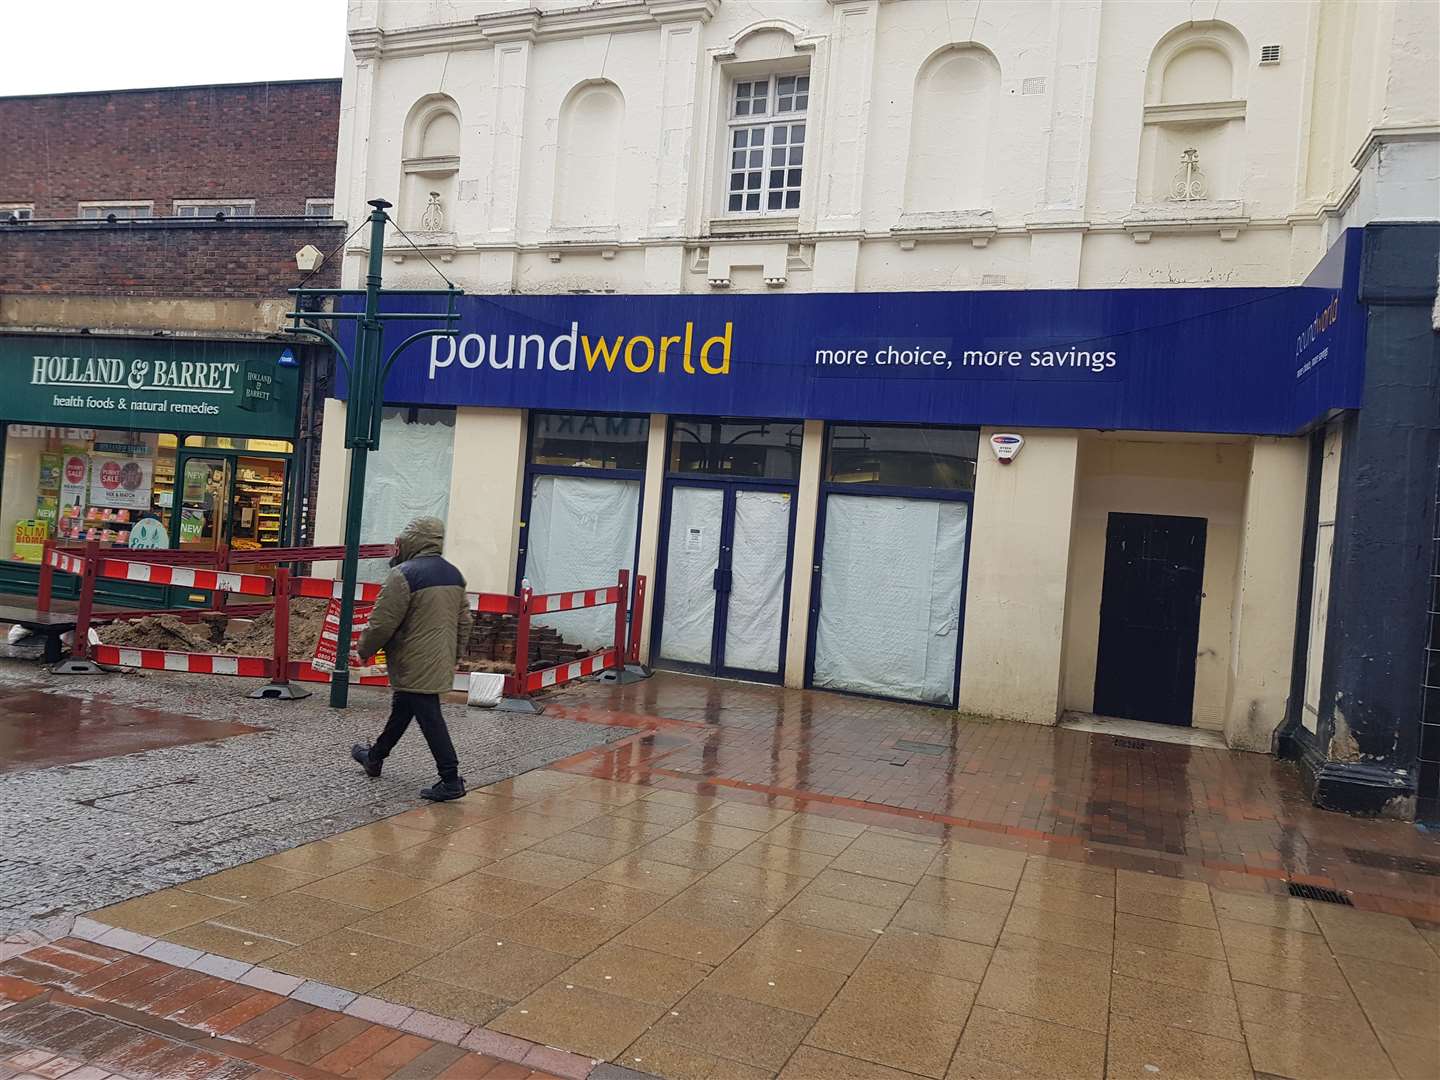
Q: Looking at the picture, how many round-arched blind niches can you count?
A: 4